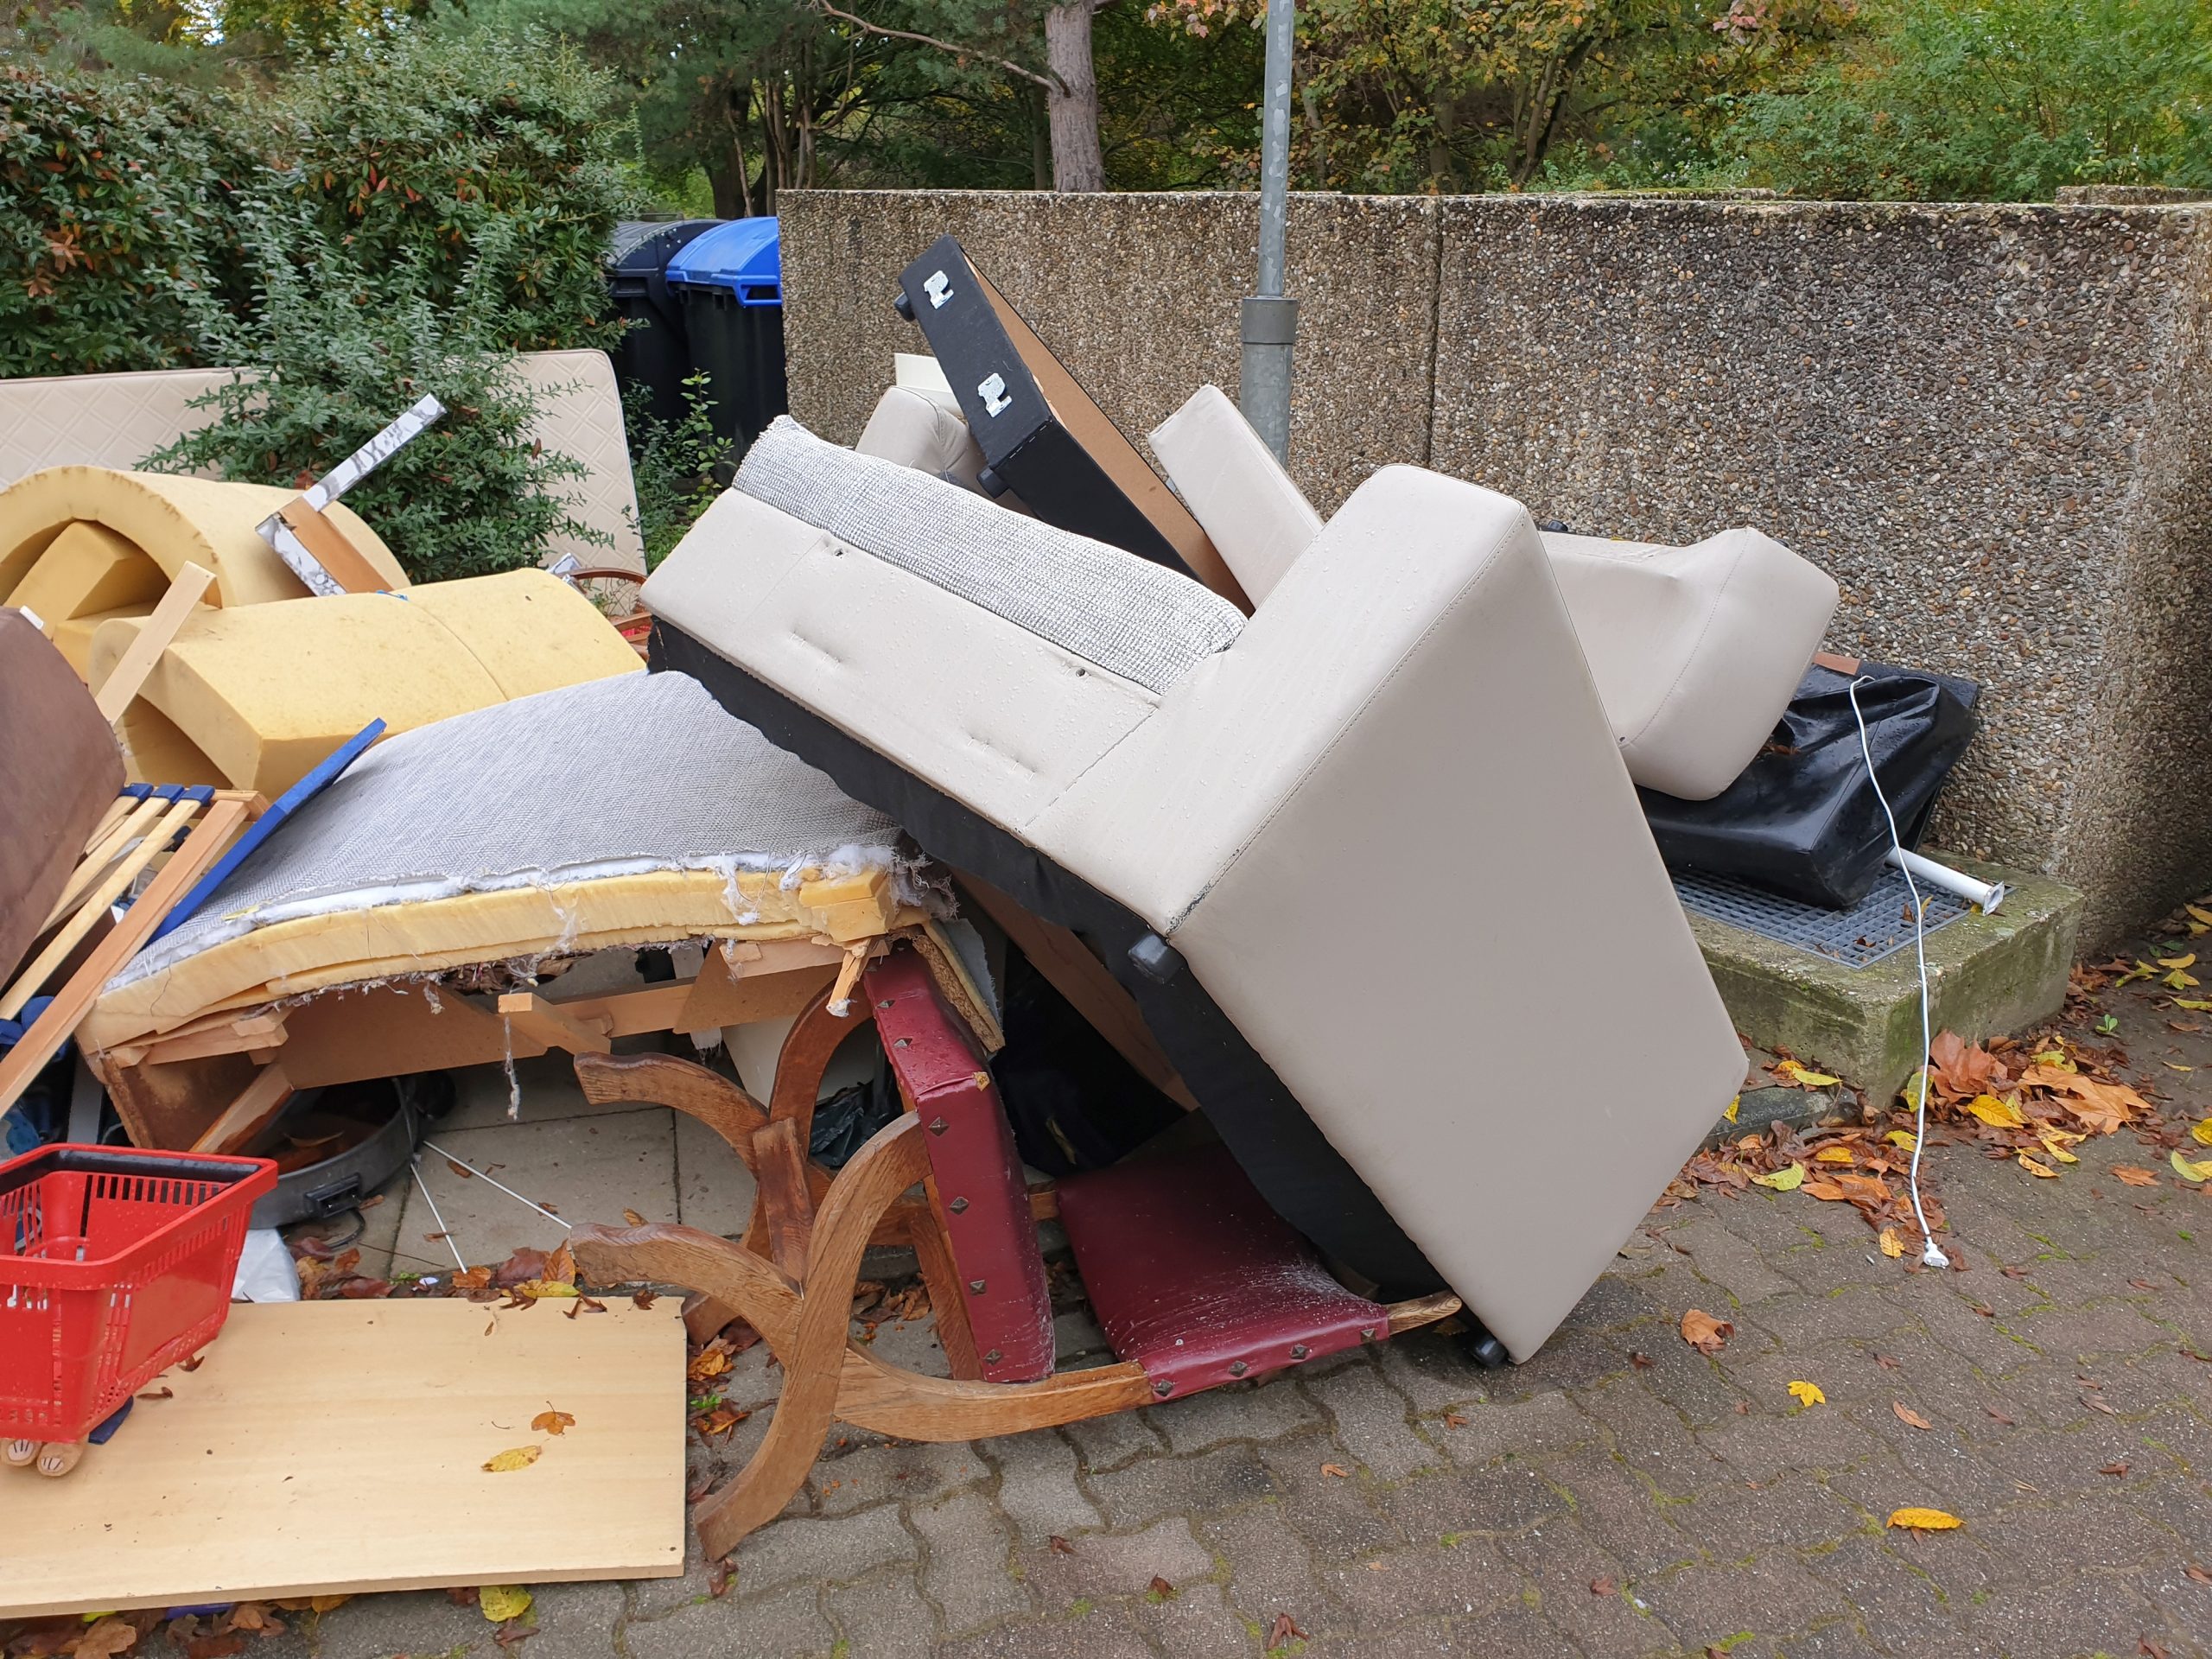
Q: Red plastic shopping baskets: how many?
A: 1